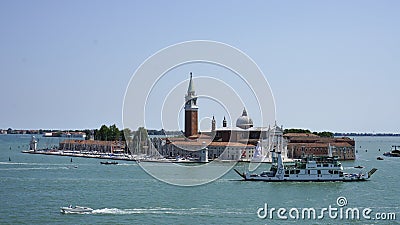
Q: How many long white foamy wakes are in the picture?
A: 1